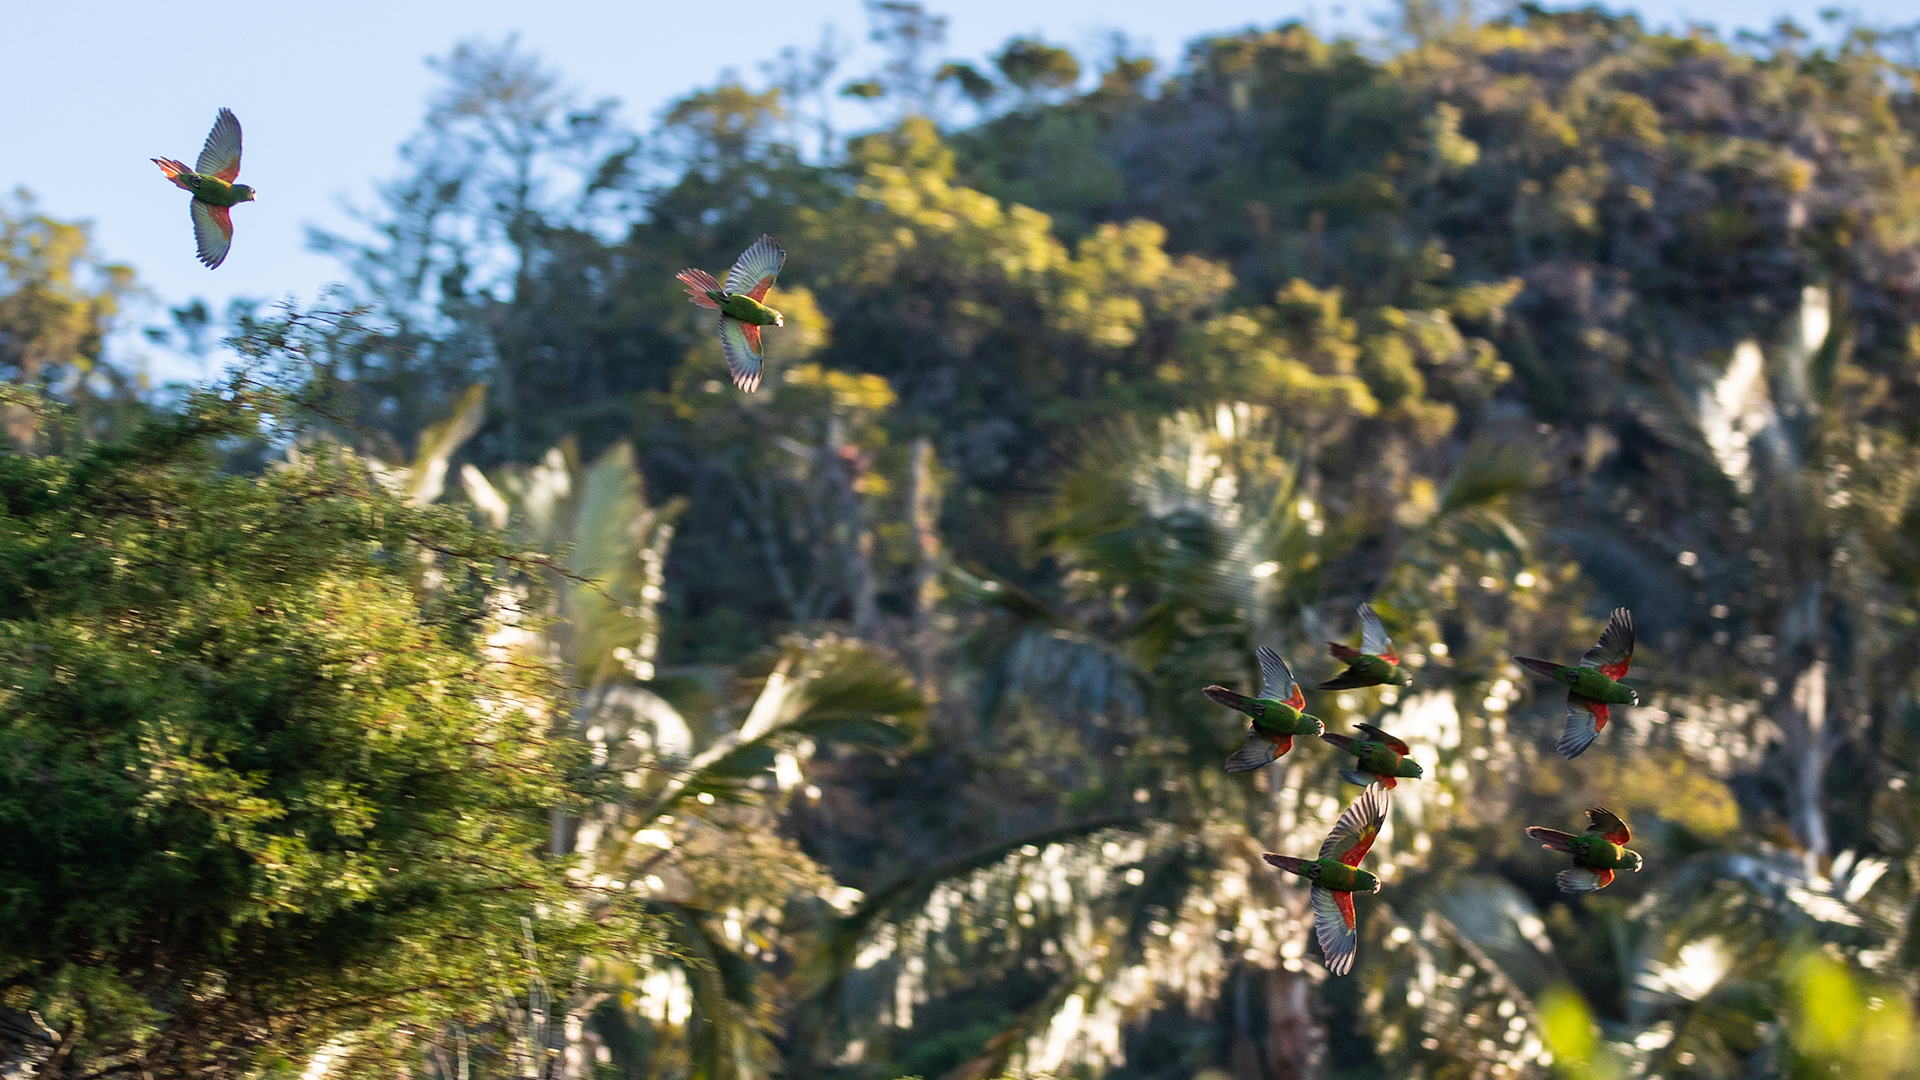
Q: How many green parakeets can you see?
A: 8